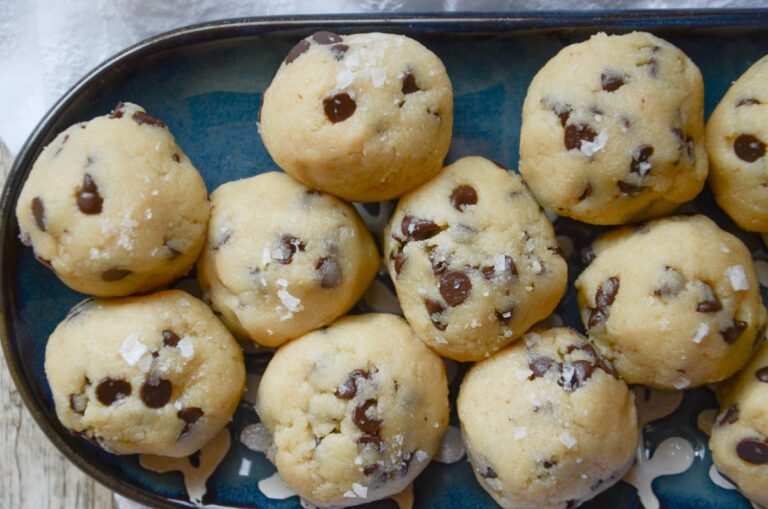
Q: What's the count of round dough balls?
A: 11